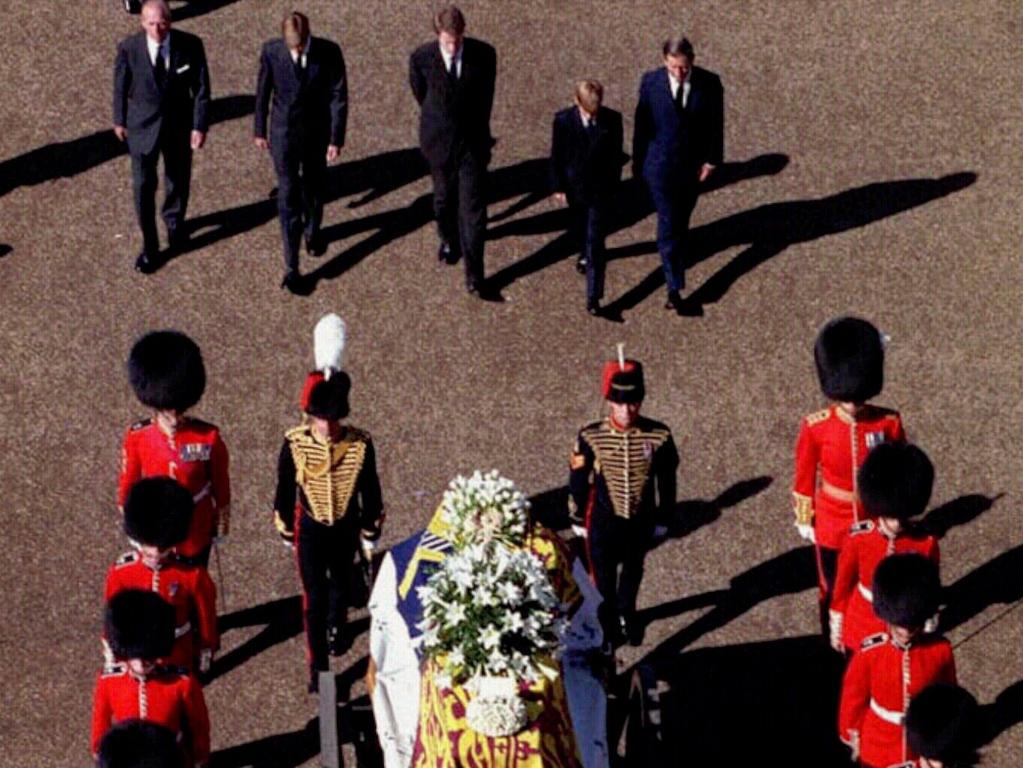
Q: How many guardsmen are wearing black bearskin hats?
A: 8